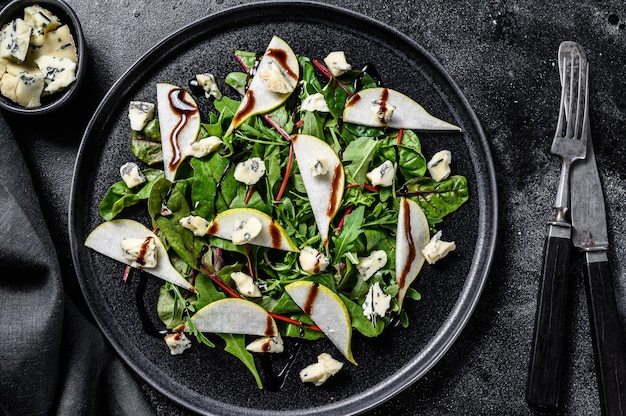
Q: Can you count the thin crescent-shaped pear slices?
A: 9